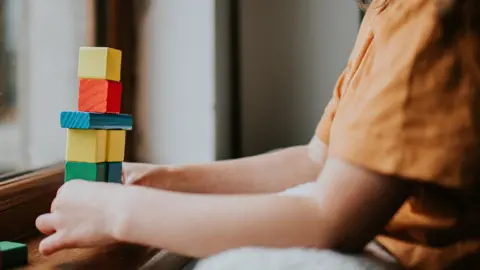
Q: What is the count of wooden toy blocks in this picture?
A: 8